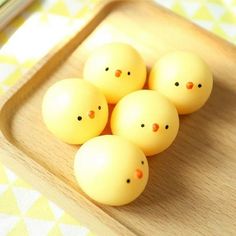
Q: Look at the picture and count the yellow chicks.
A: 5